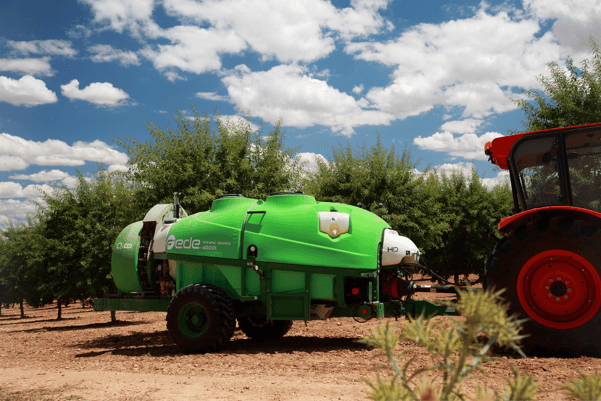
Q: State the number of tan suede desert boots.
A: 0